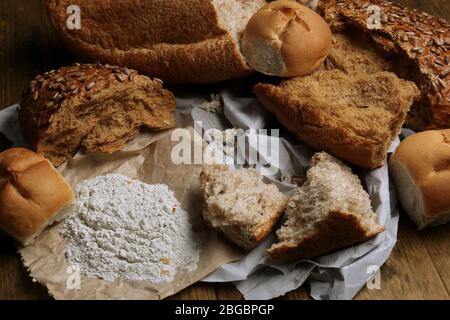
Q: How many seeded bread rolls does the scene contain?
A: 2